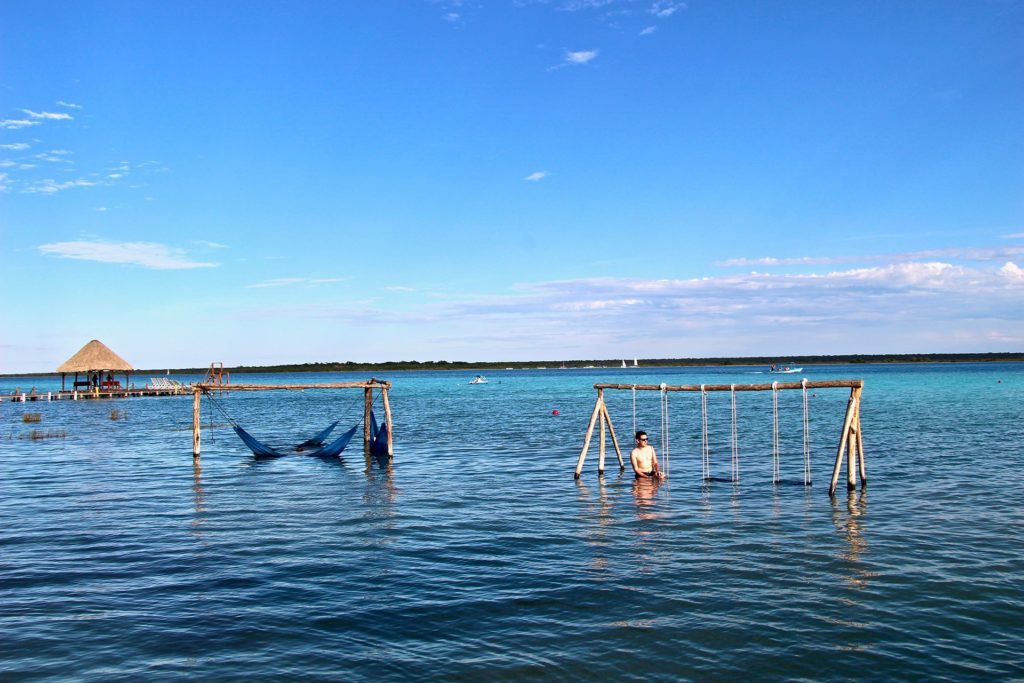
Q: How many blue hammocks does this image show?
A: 3